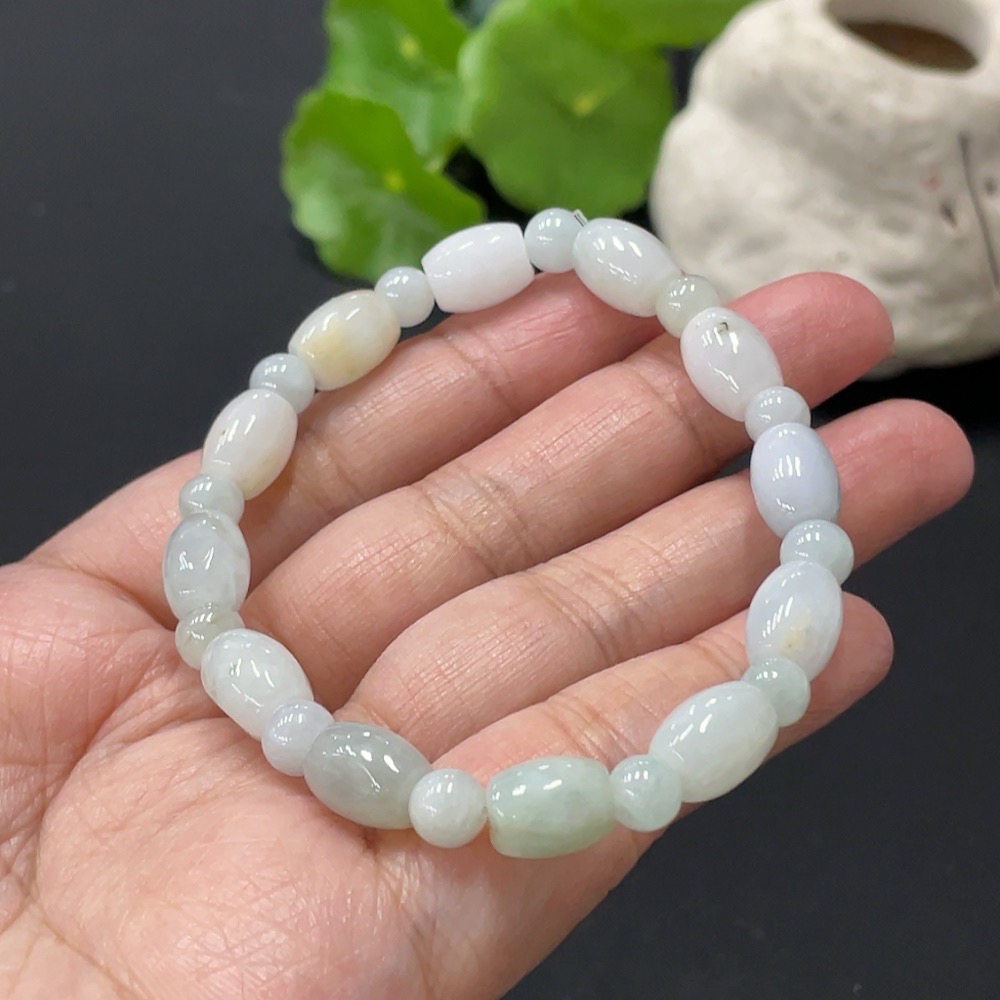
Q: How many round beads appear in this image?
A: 12